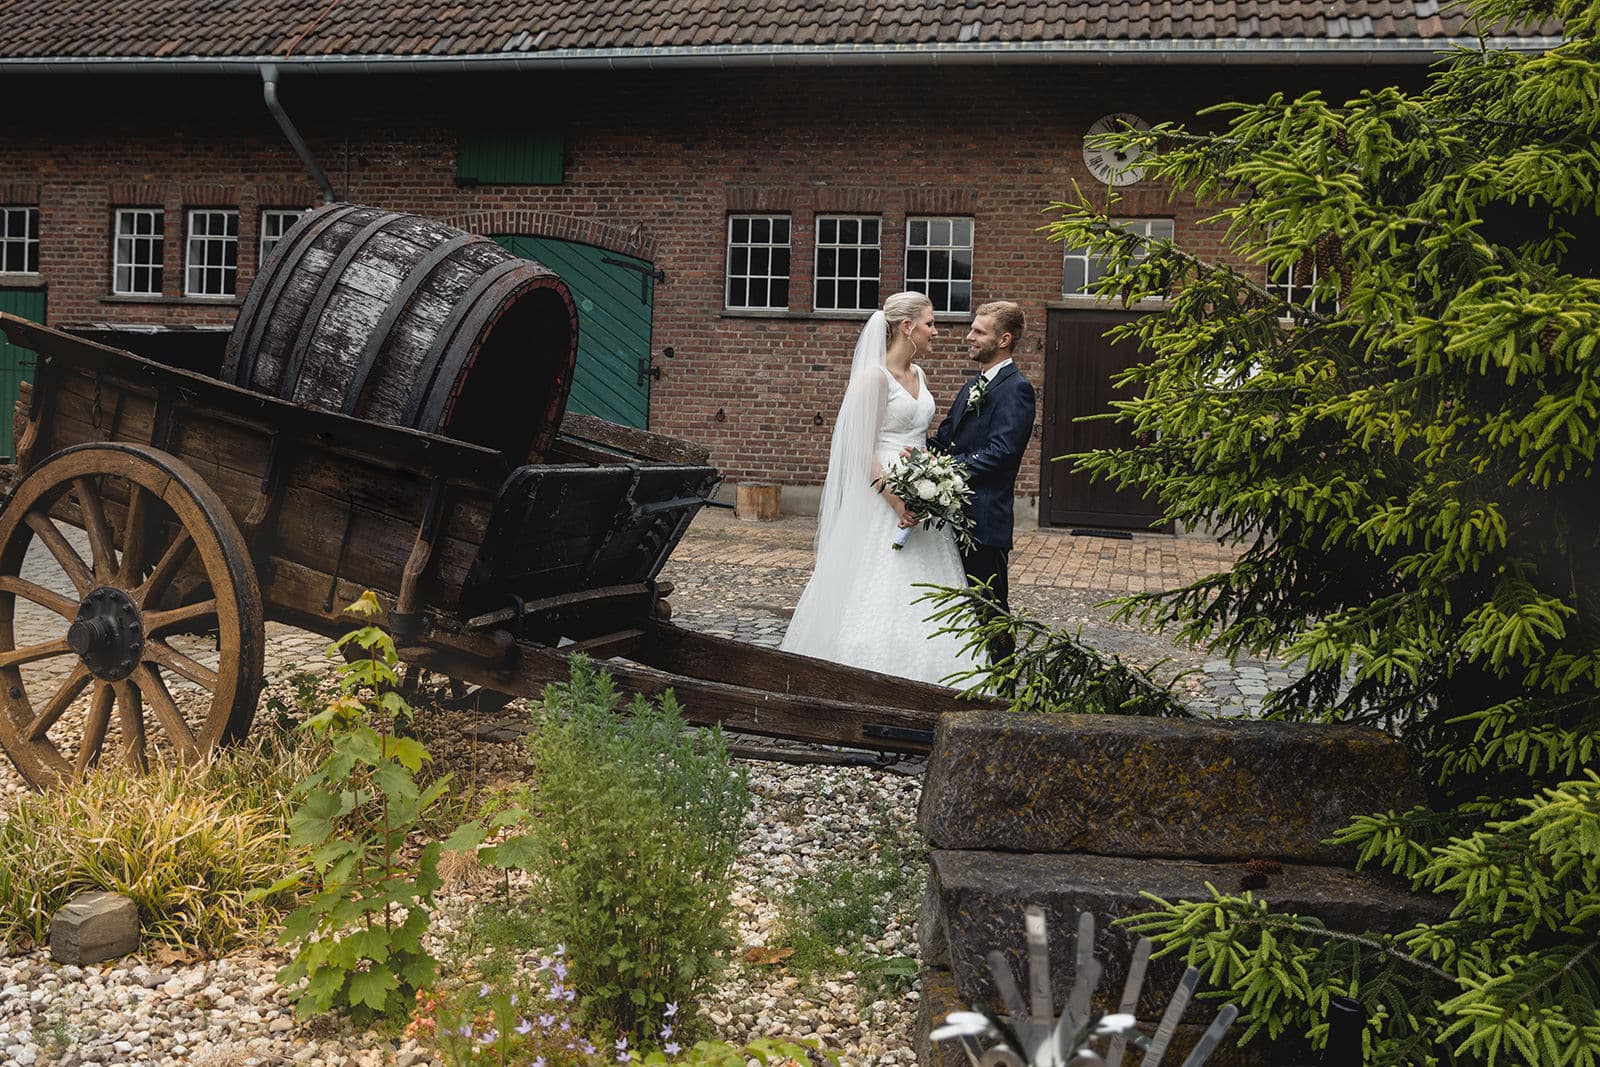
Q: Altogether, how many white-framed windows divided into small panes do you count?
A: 9